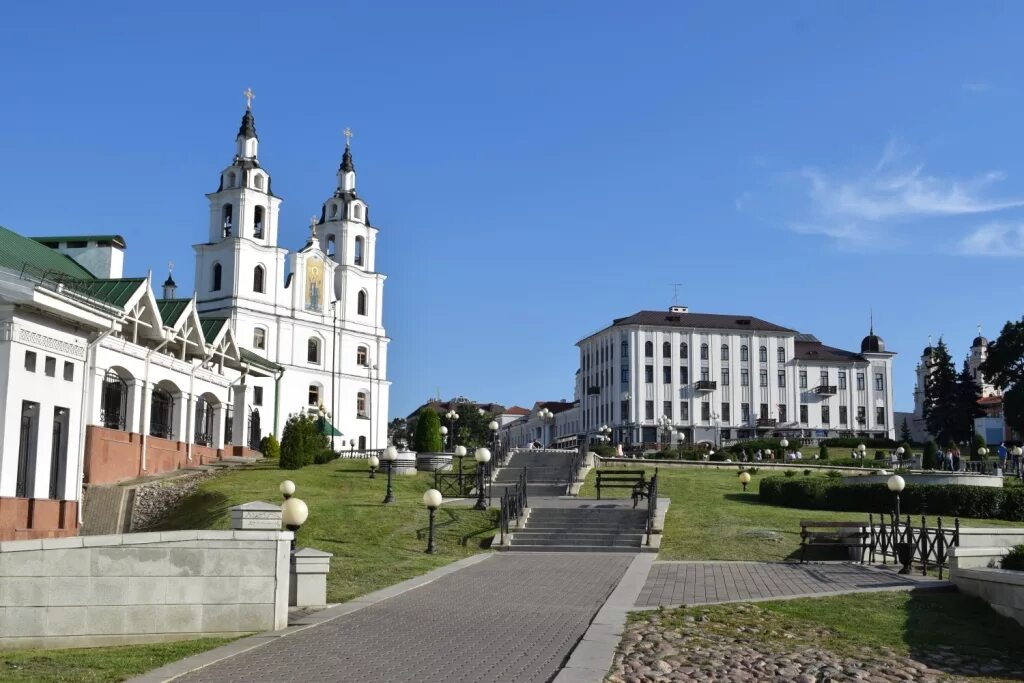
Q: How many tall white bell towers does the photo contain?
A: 2